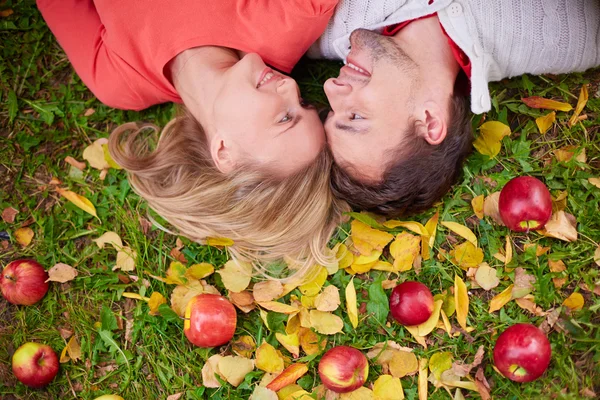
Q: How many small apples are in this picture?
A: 7